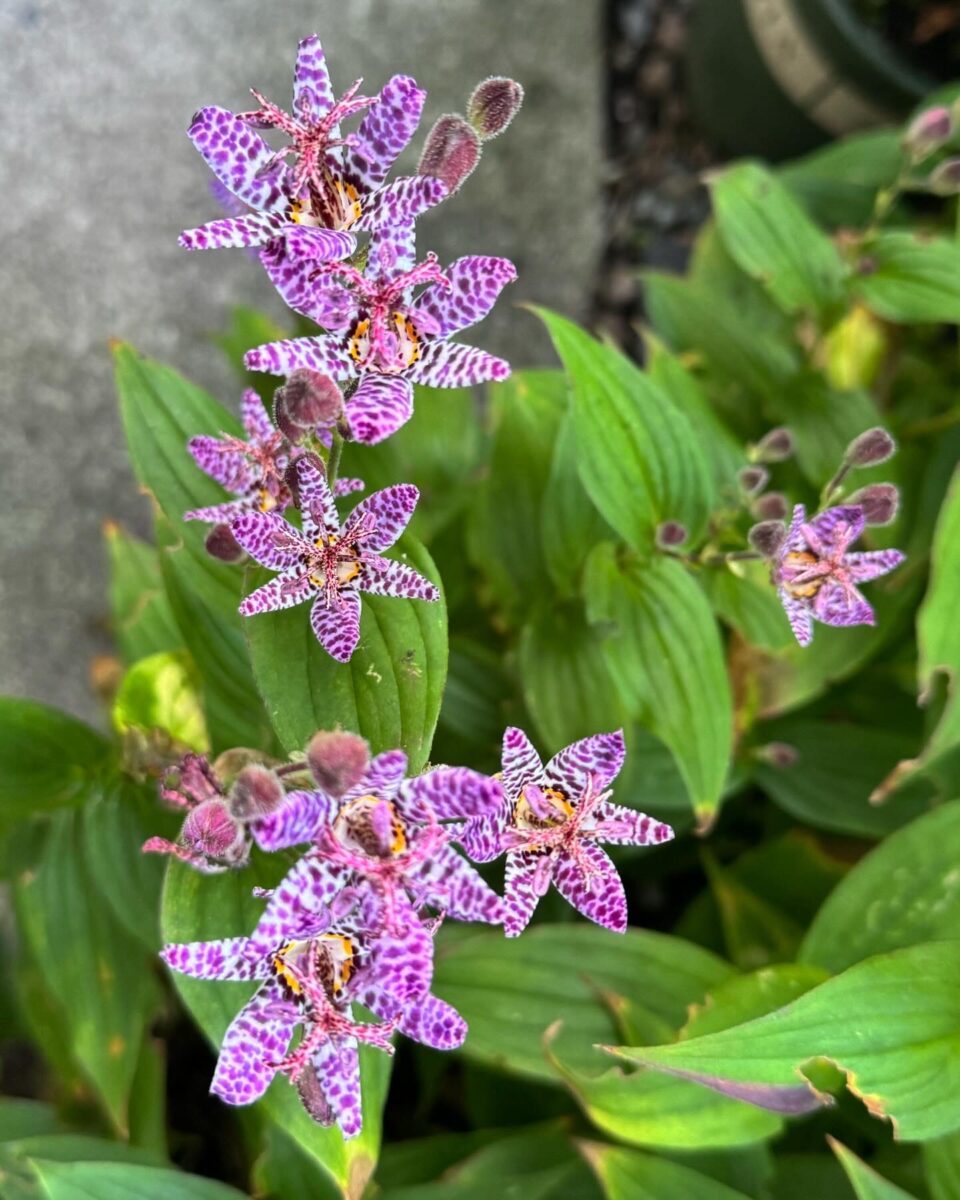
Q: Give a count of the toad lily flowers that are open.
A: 8